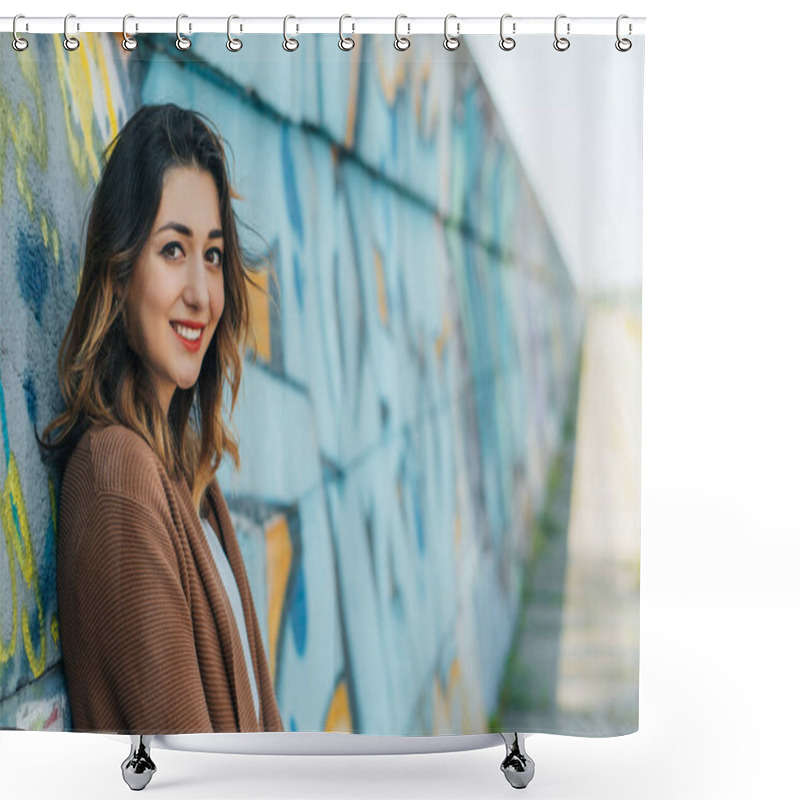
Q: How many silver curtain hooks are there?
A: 12